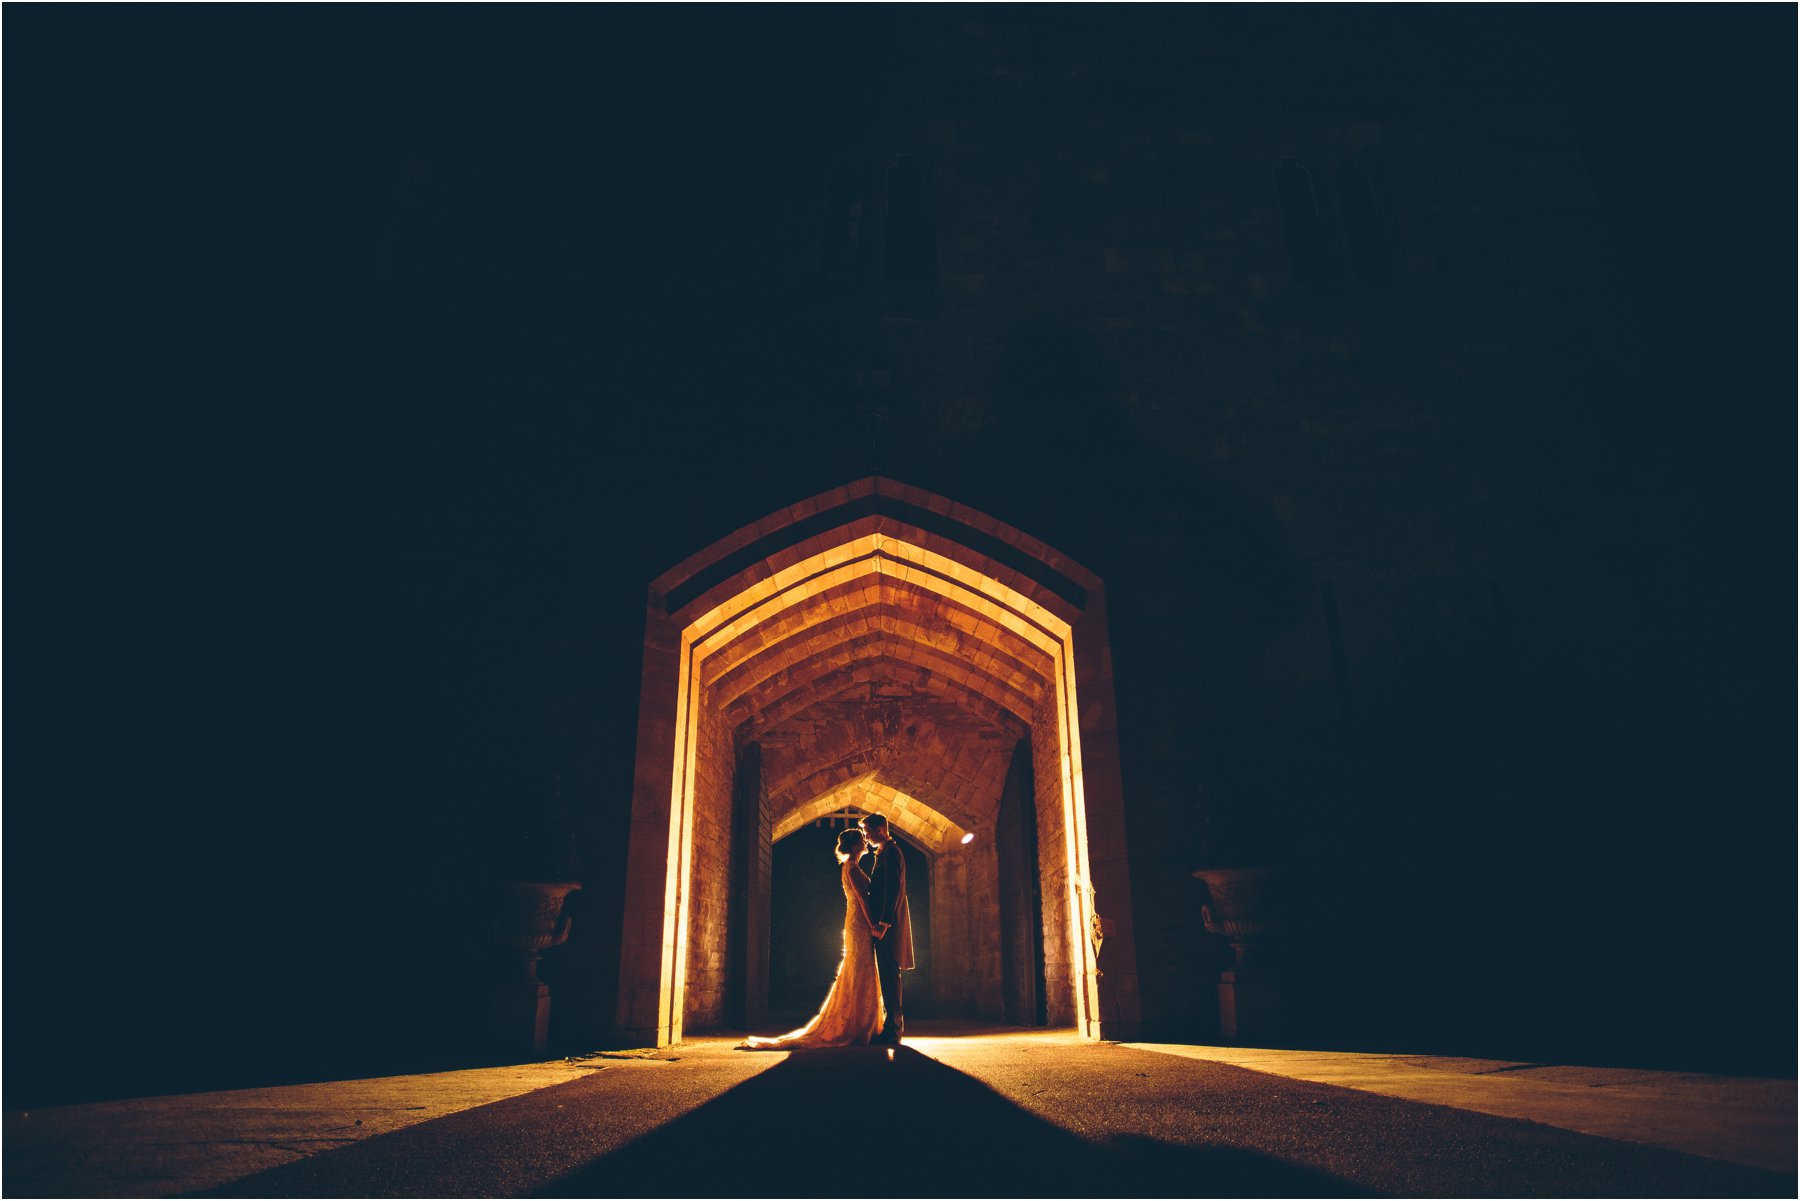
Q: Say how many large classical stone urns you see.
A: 2